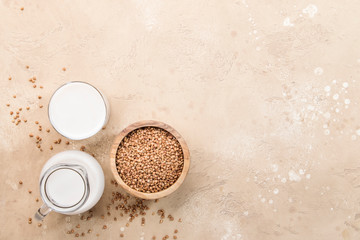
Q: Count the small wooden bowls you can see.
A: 1